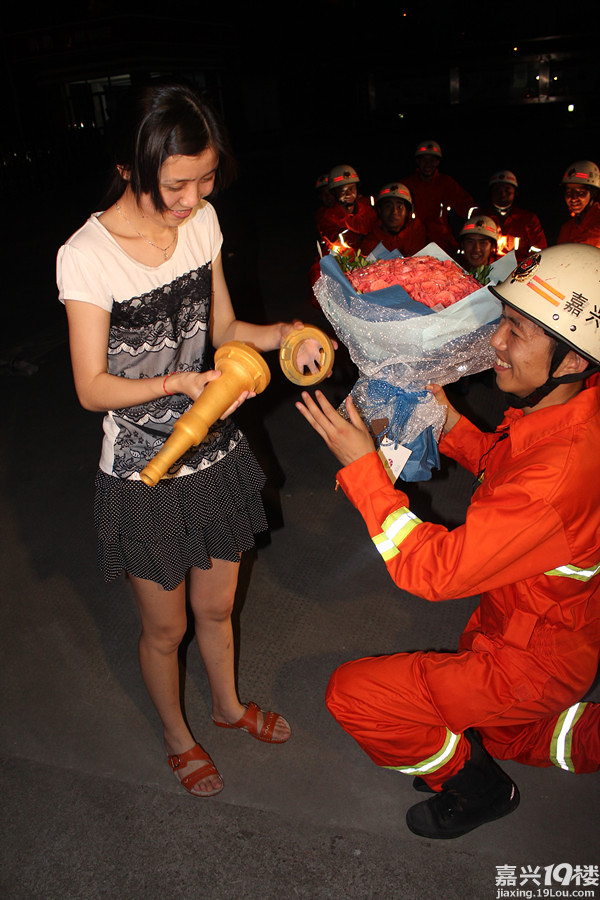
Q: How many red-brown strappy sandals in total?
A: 2